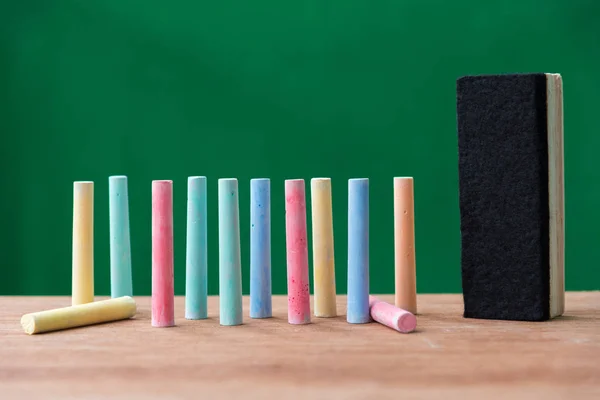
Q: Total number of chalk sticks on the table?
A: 12